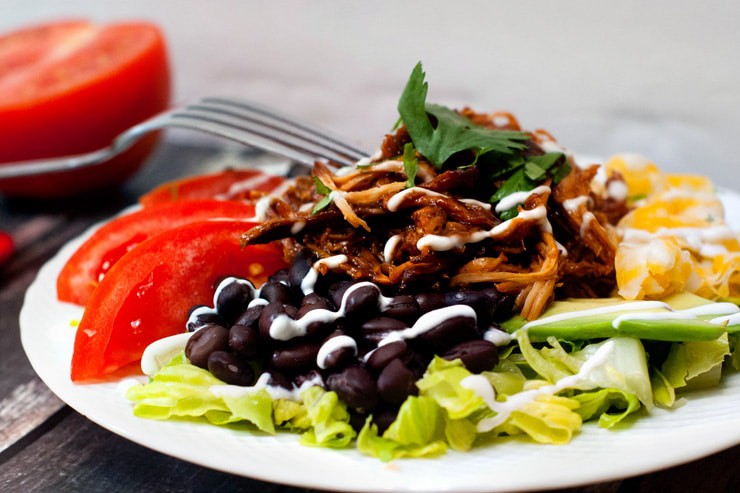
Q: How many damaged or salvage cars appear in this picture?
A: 0